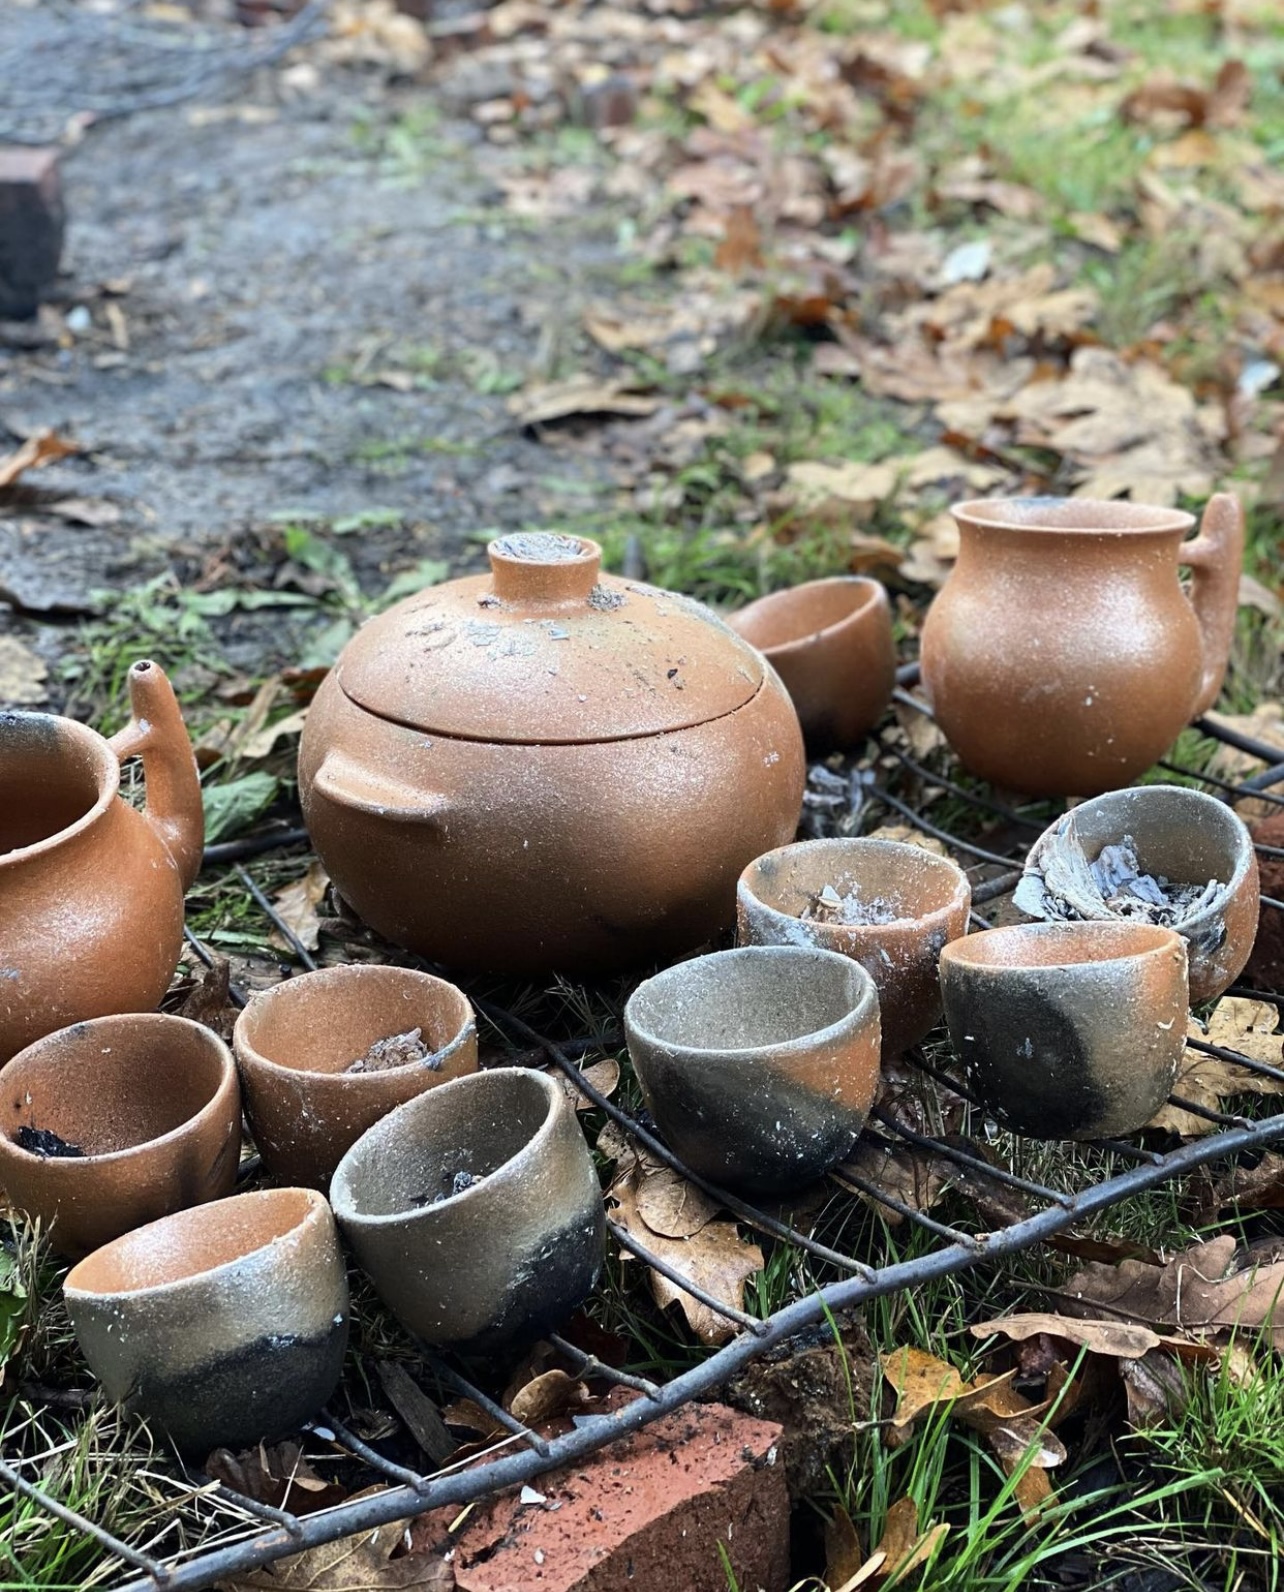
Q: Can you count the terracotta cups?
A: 9